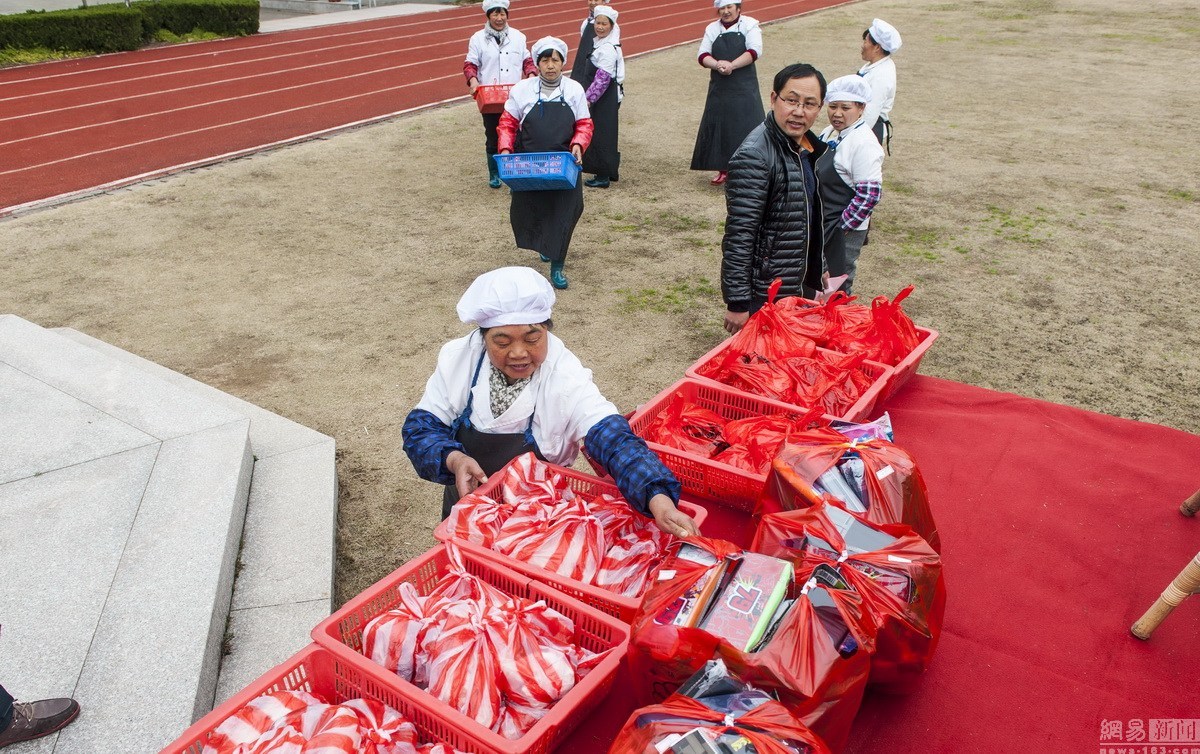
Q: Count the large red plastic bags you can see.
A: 4